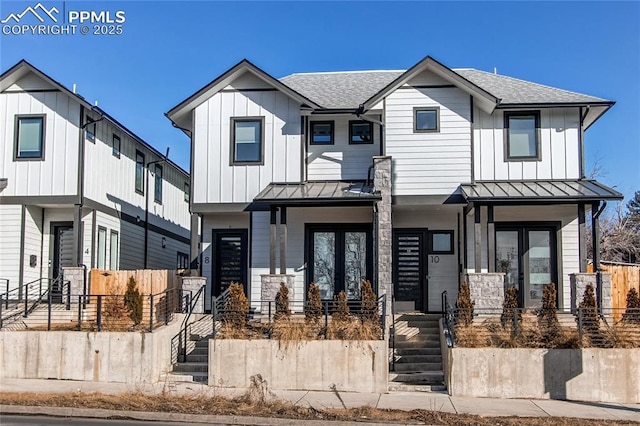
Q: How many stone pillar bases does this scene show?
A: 5